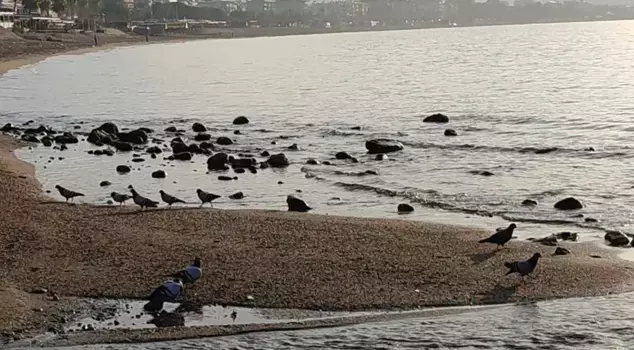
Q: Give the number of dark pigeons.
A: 9